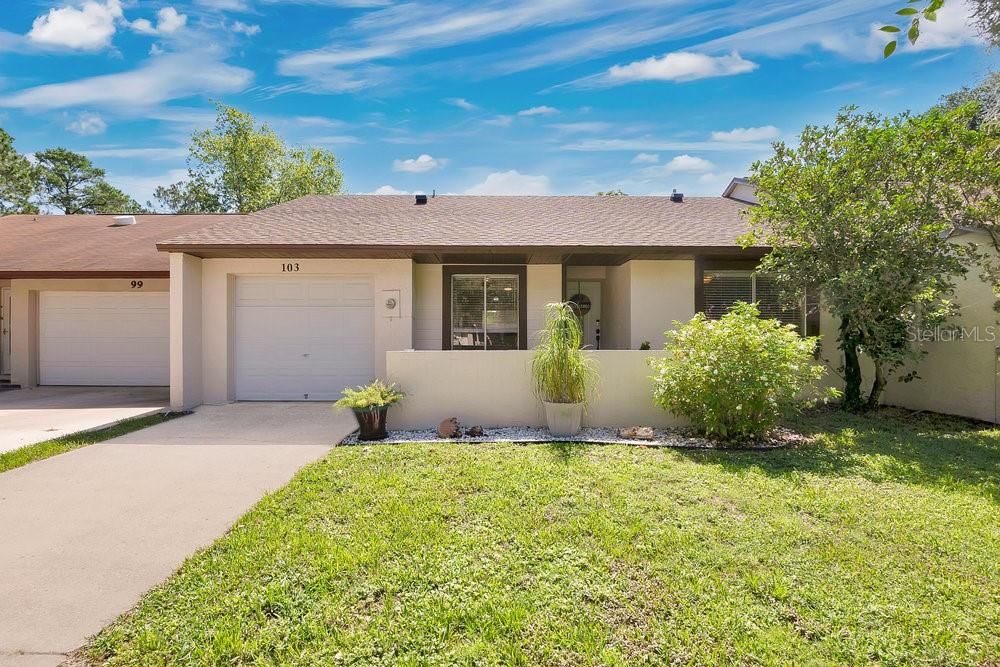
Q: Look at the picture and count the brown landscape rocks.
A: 3